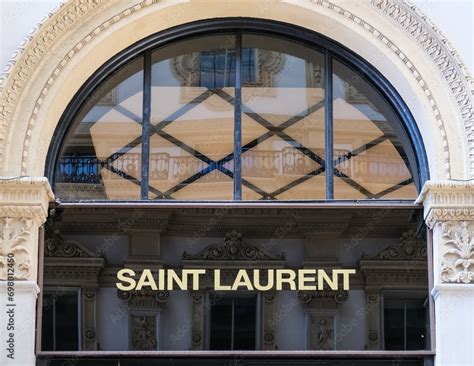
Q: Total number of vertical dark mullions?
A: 3